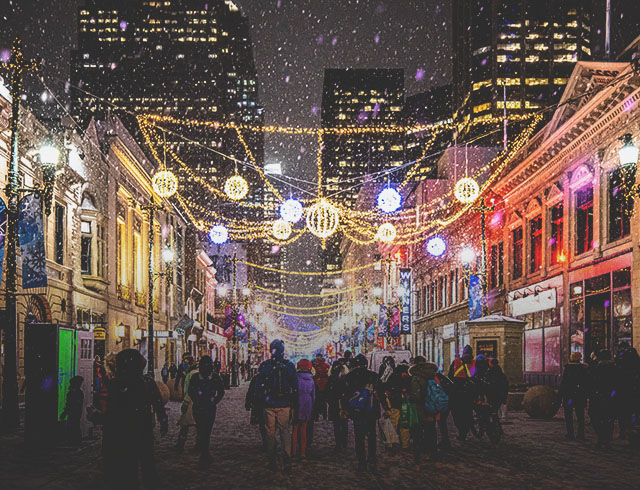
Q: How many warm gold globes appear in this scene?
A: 6